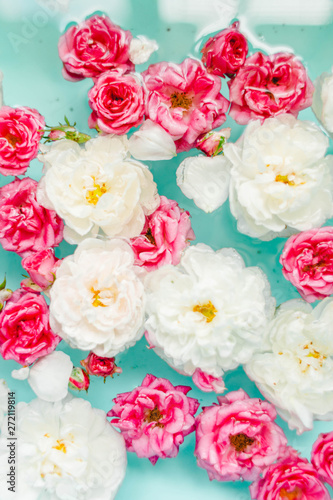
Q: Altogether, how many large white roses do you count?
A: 6